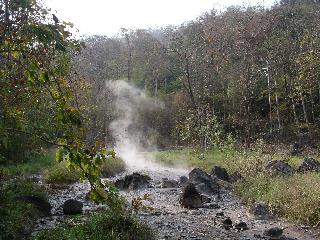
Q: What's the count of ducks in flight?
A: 0